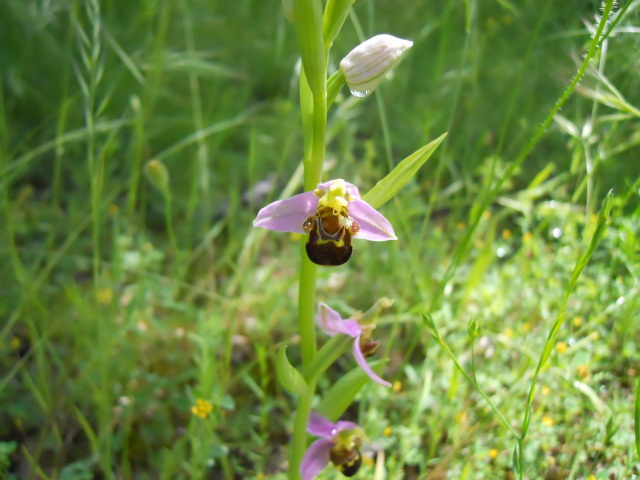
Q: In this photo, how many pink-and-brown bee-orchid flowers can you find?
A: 3